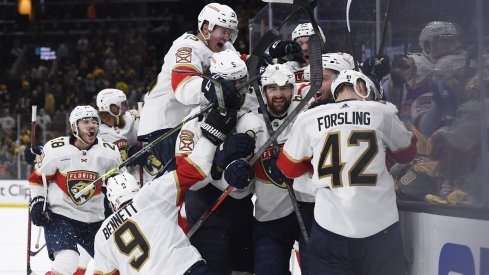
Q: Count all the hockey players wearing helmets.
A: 9